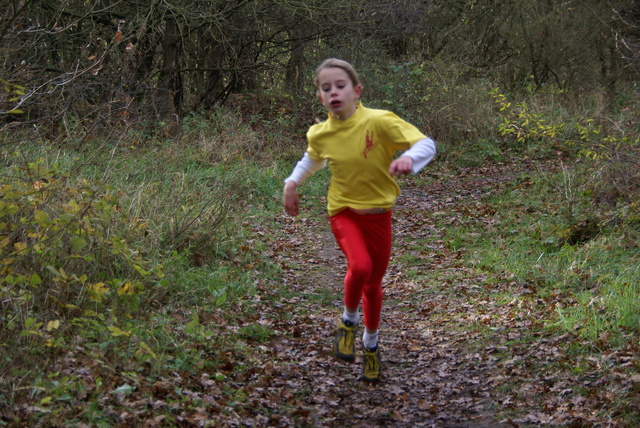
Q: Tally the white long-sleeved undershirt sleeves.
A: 2